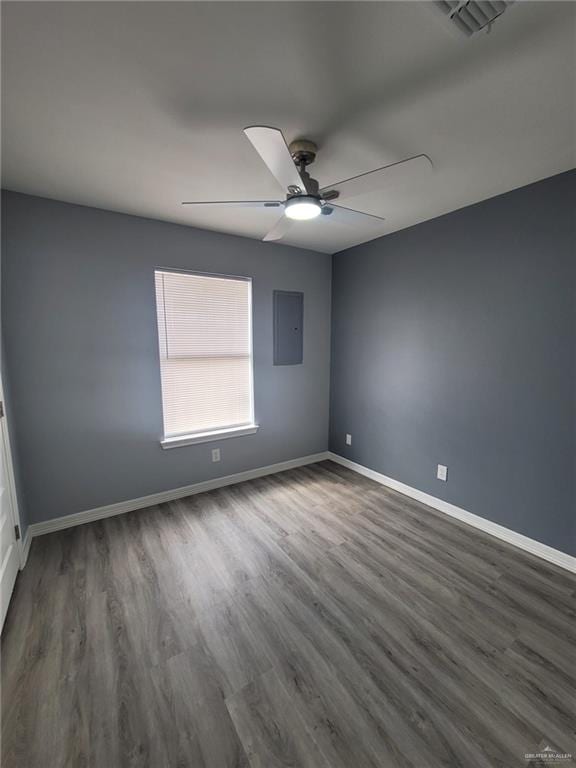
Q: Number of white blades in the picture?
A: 5